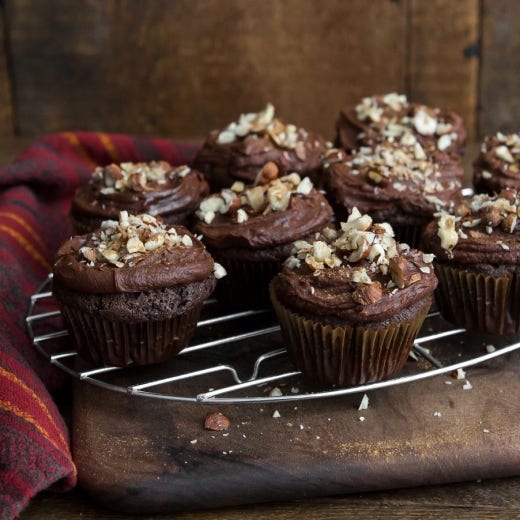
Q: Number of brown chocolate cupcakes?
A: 9